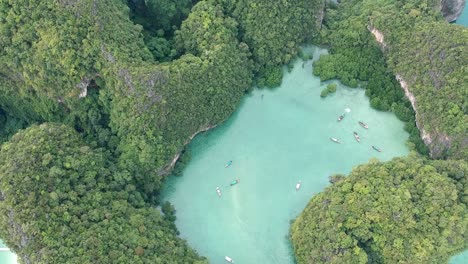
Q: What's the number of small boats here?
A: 10